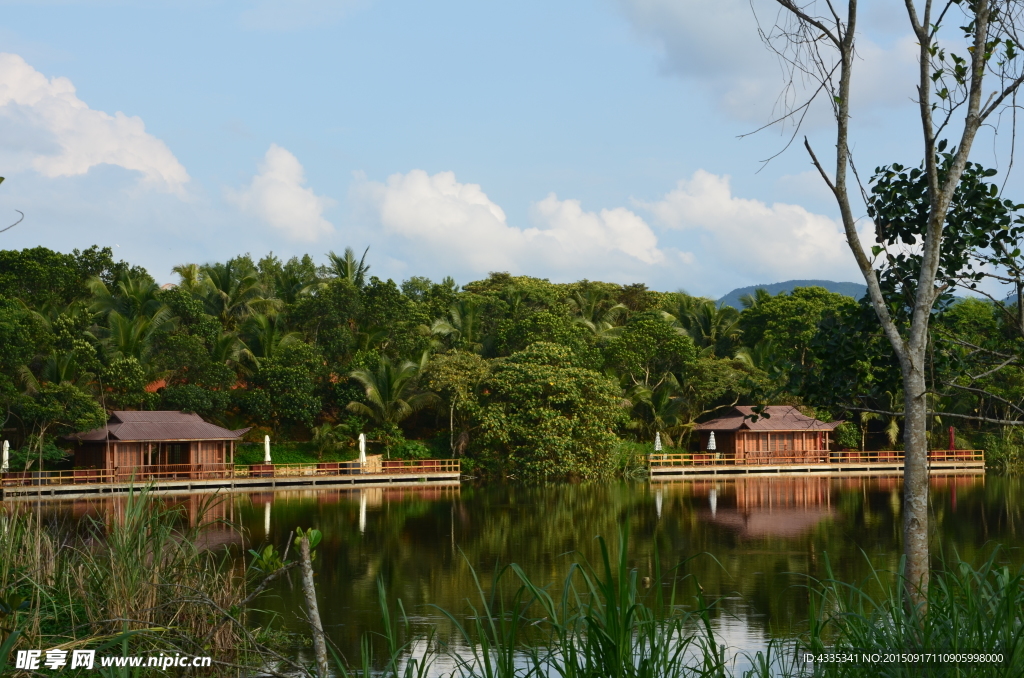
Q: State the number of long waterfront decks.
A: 2